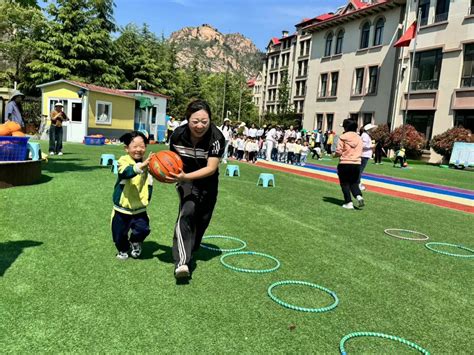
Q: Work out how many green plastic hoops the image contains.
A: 5